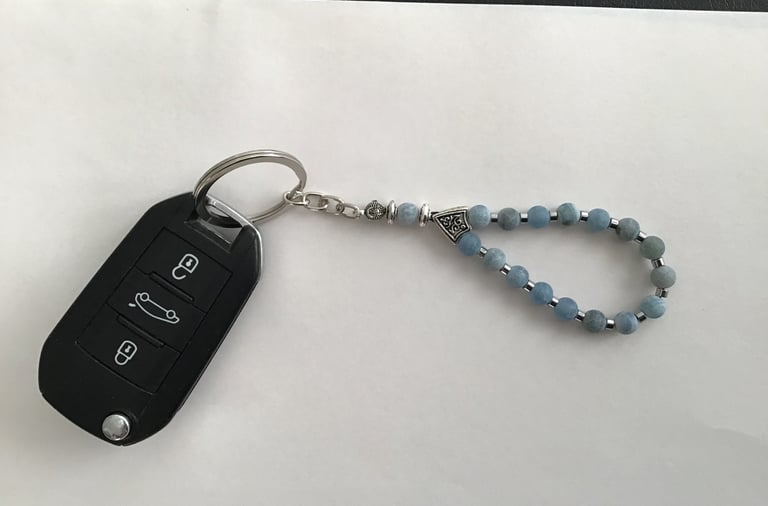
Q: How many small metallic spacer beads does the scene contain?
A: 15